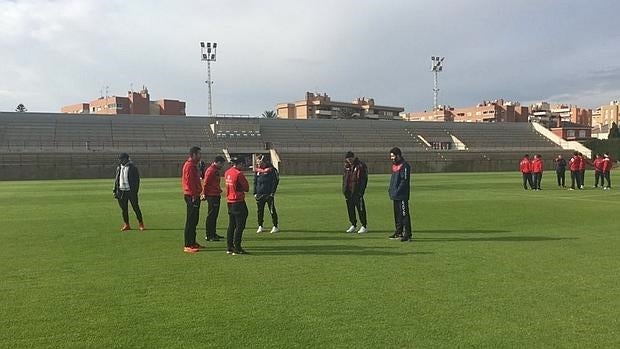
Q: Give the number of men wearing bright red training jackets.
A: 9